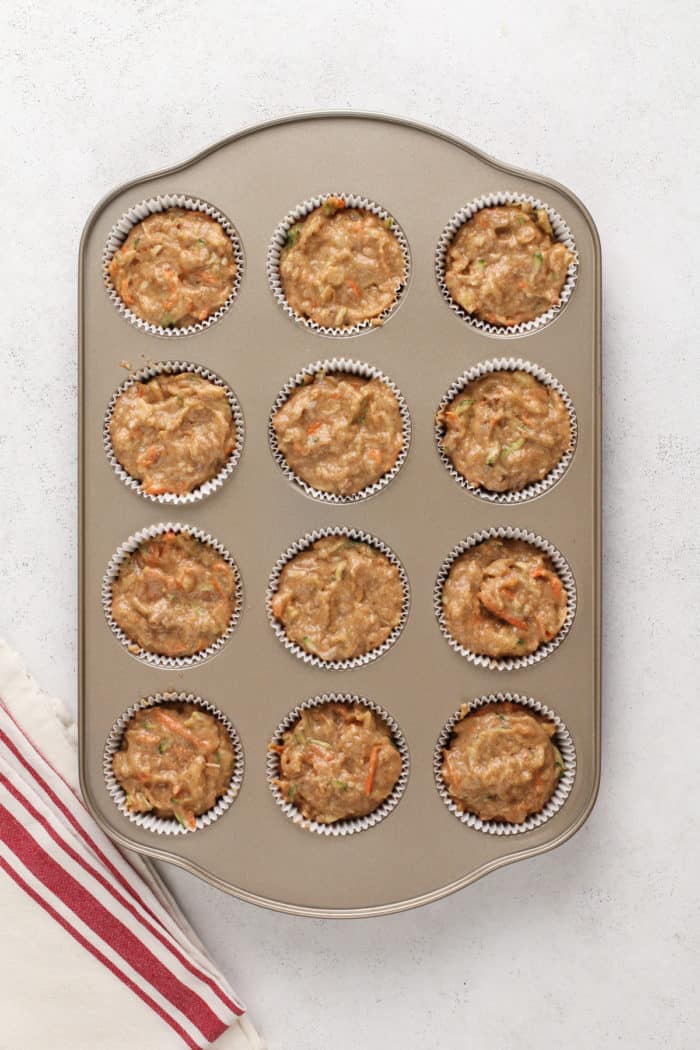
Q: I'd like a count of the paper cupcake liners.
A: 12